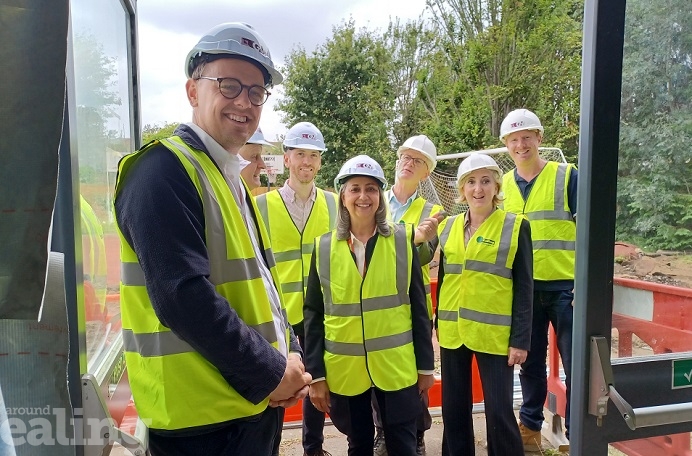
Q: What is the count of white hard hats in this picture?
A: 7